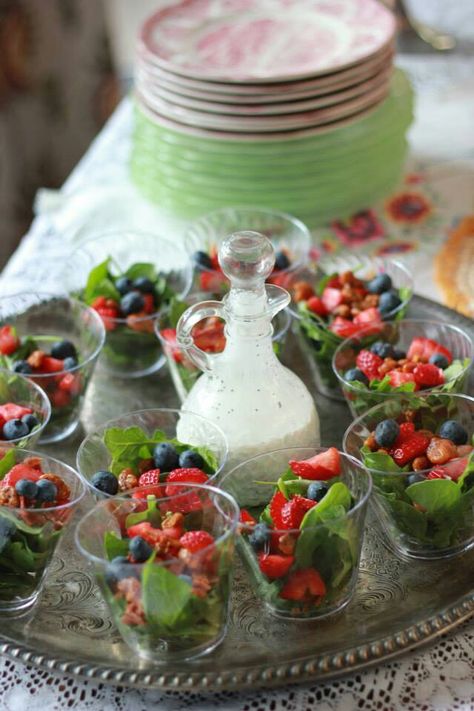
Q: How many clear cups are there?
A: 12